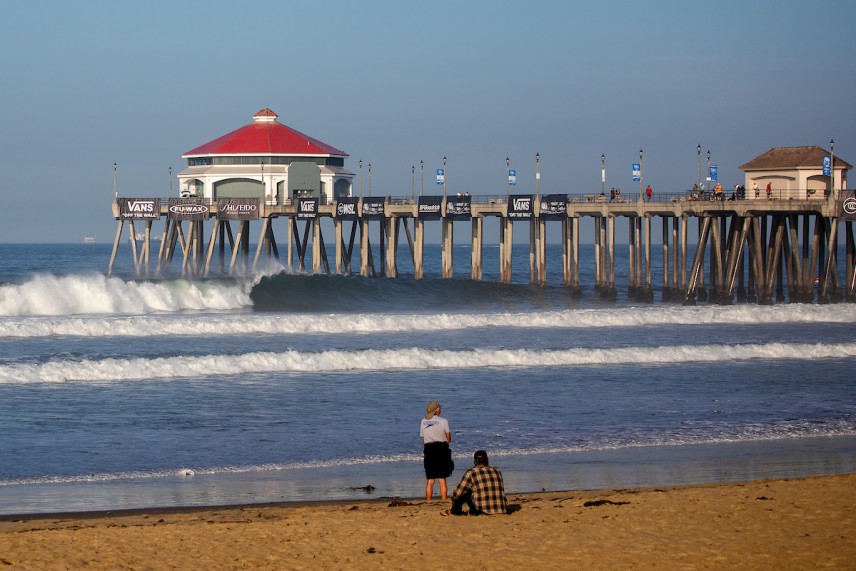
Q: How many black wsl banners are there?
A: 1